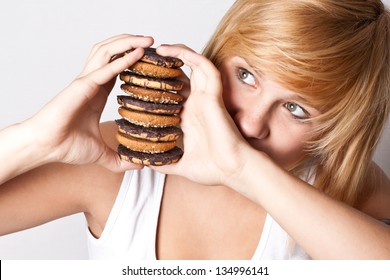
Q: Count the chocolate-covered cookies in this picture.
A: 5